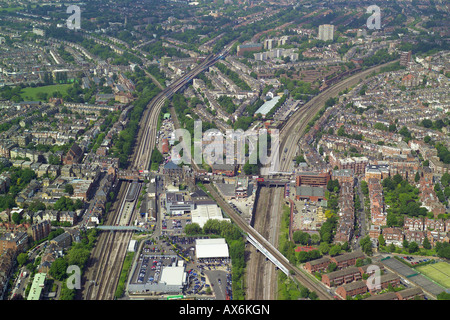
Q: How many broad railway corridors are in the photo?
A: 2